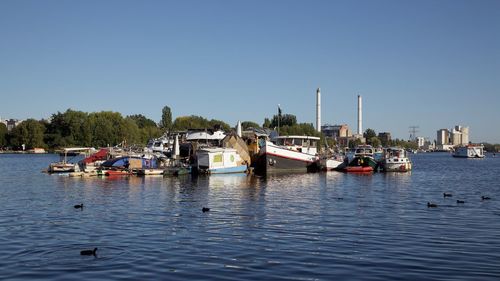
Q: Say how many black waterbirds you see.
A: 7